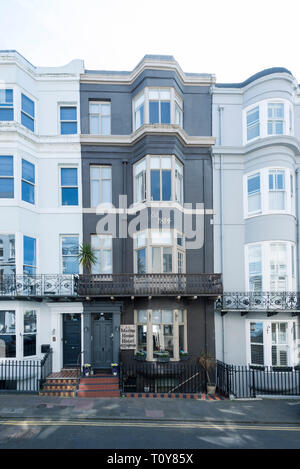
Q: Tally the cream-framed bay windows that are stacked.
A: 4